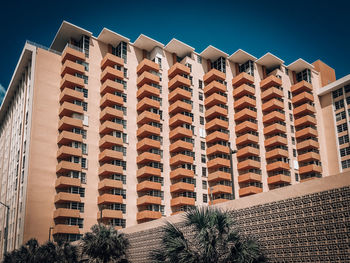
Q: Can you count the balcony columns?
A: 8